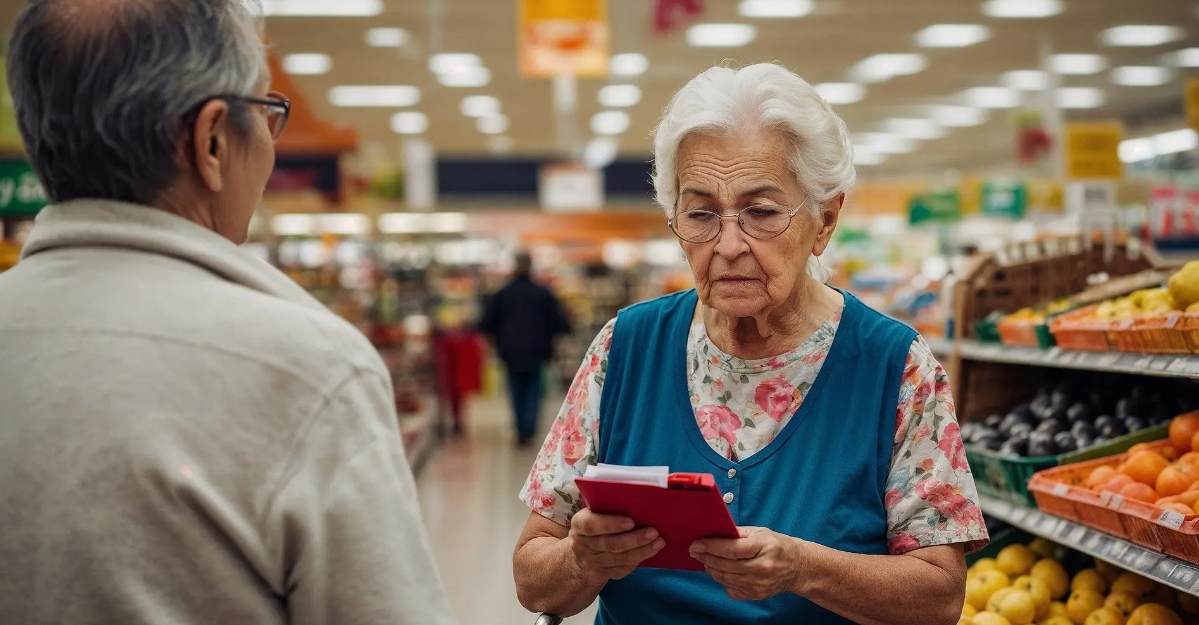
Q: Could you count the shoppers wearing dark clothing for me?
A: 1